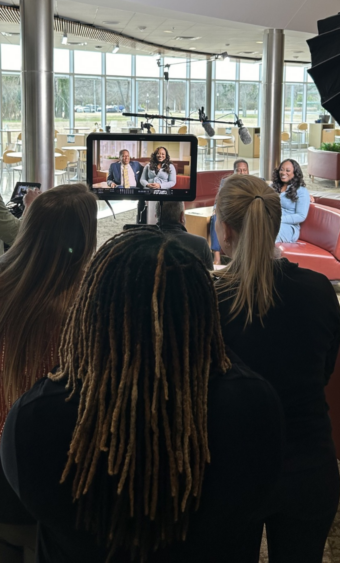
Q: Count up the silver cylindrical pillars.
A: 2